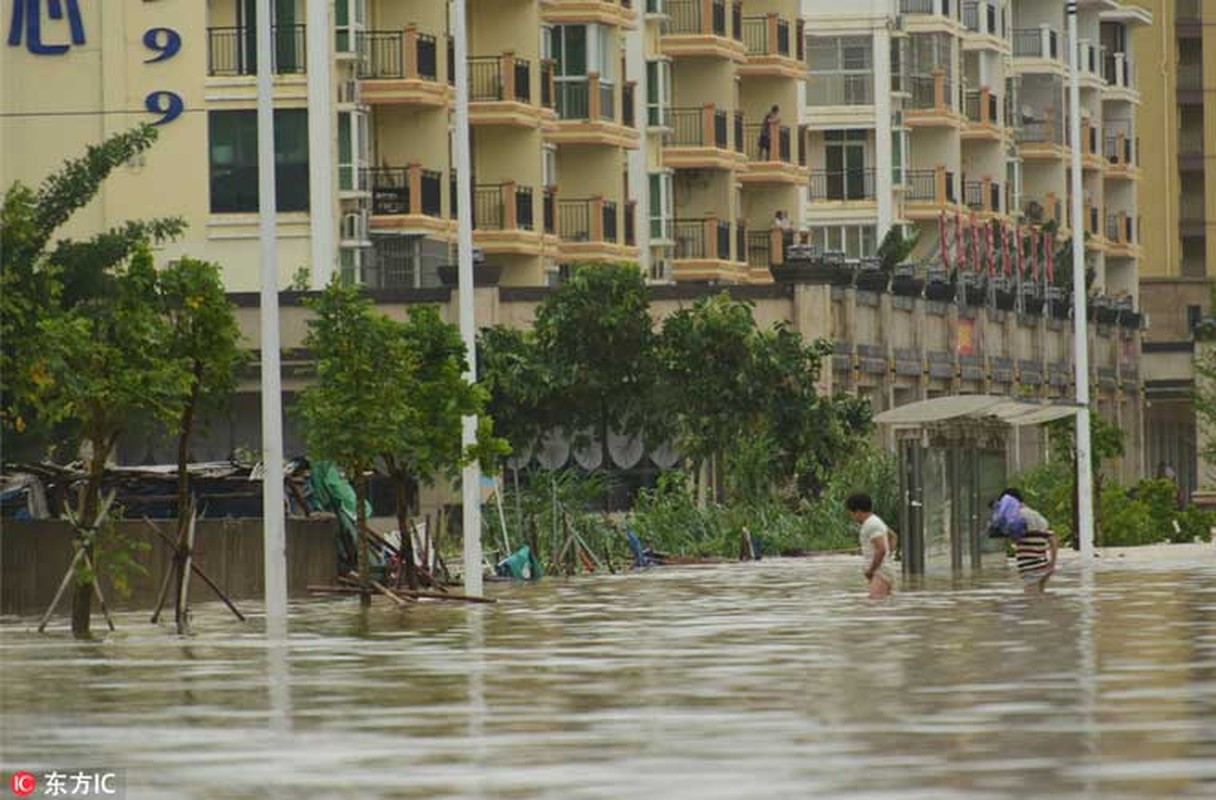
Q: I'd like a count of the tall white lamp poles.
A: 3